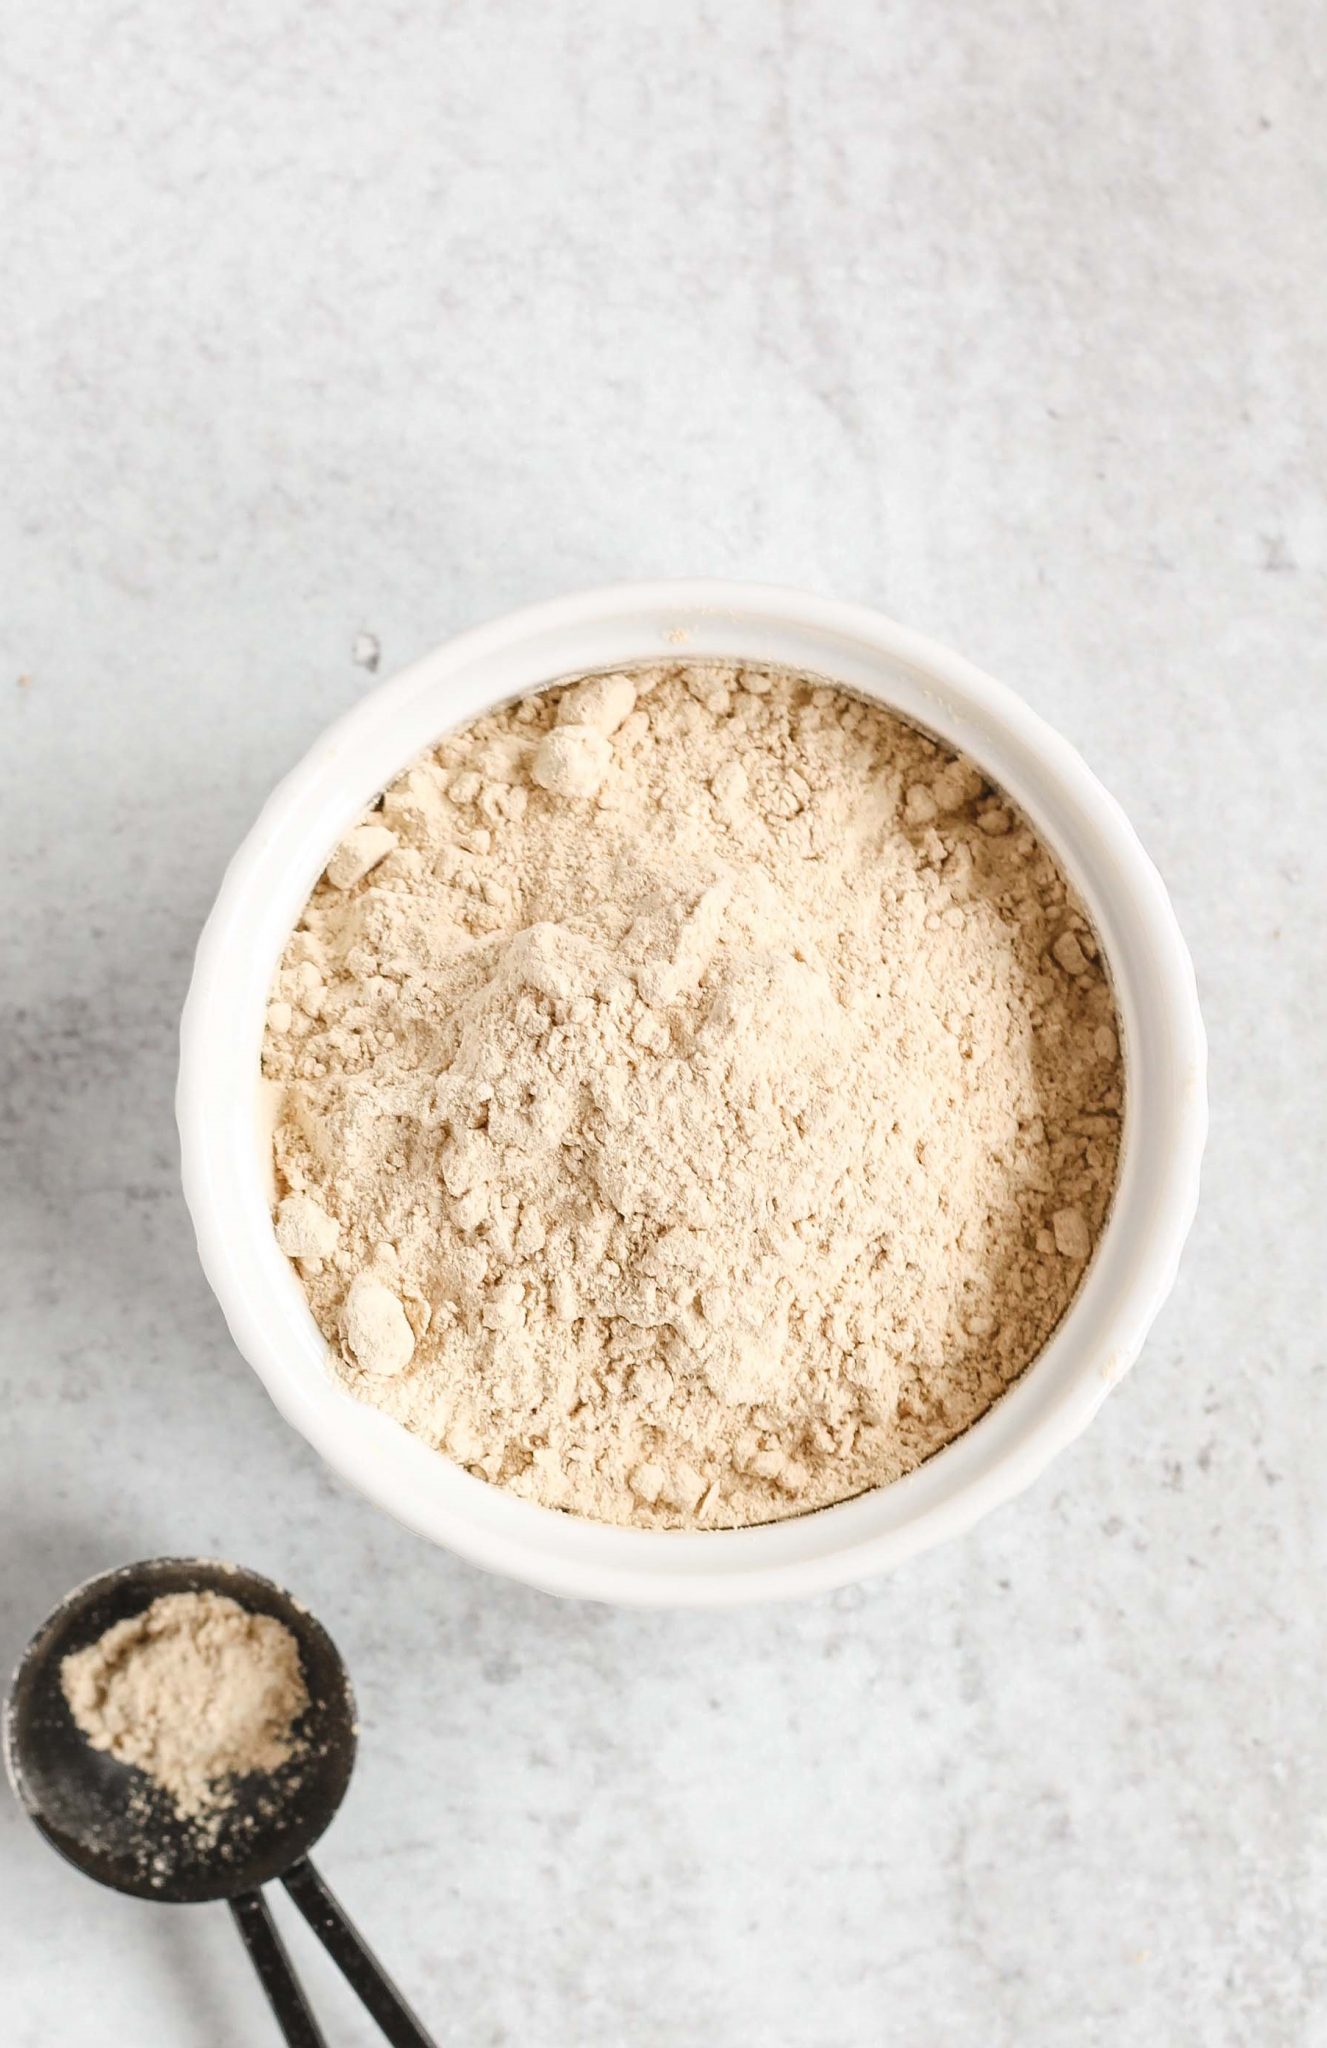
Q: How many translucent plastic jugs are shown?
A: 0